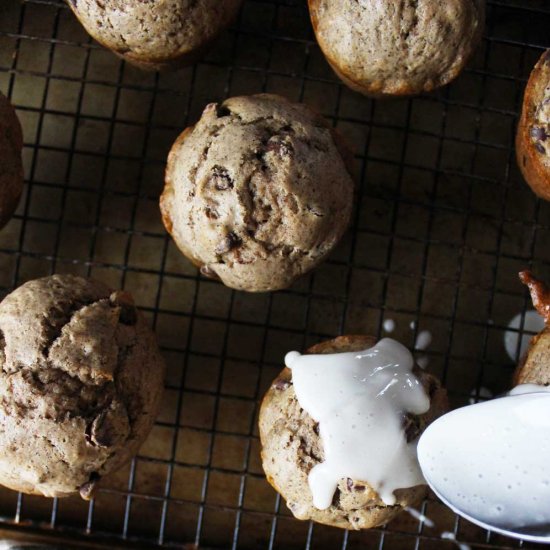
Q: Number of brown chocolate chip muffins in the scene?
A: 8